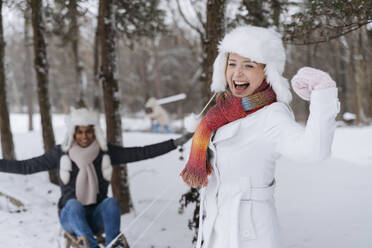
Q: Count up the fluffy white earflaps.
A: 4